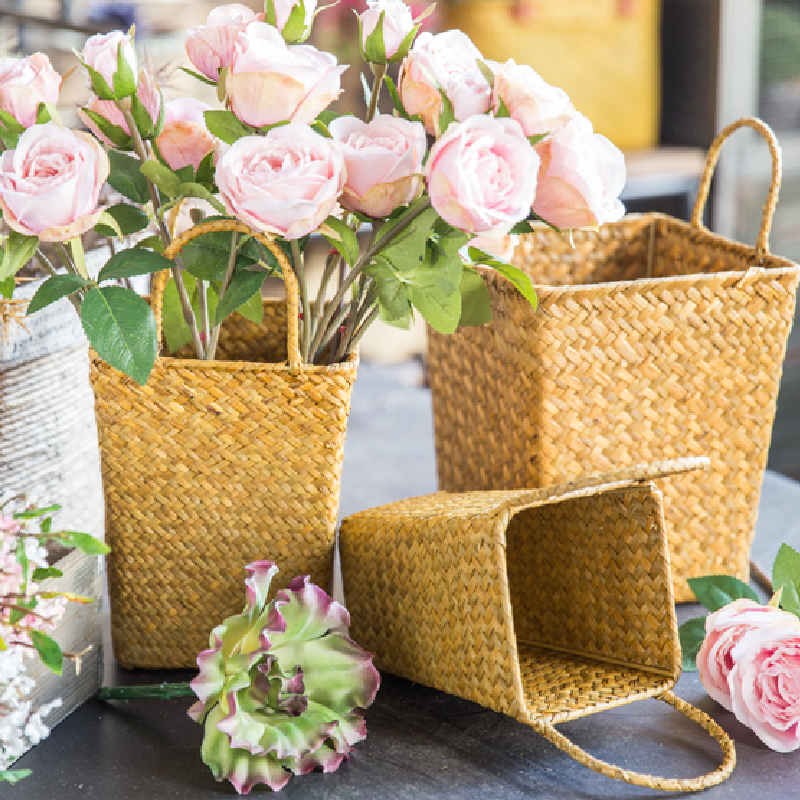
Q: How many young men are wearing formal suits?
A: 0